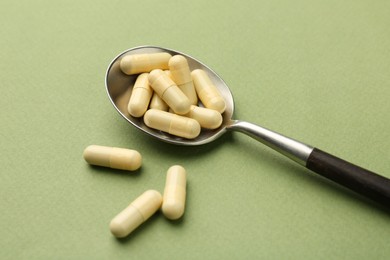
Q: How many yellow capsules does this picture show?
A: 11